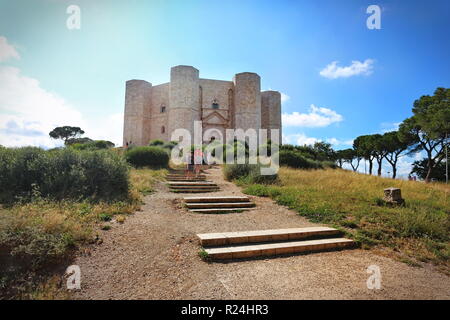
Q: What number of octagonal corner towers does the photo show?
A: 4